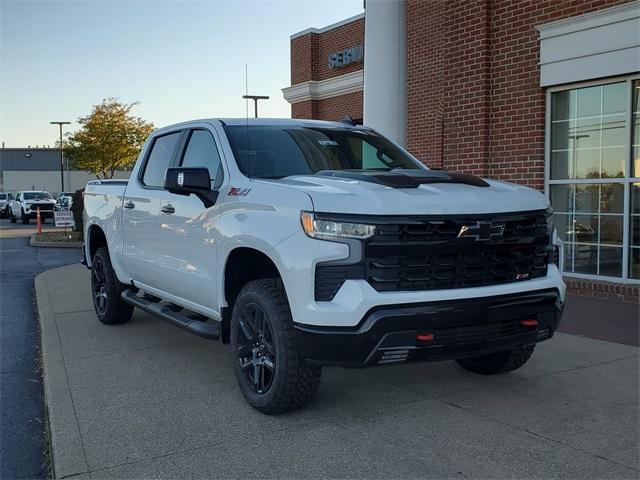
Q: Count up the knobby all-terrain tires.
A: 3